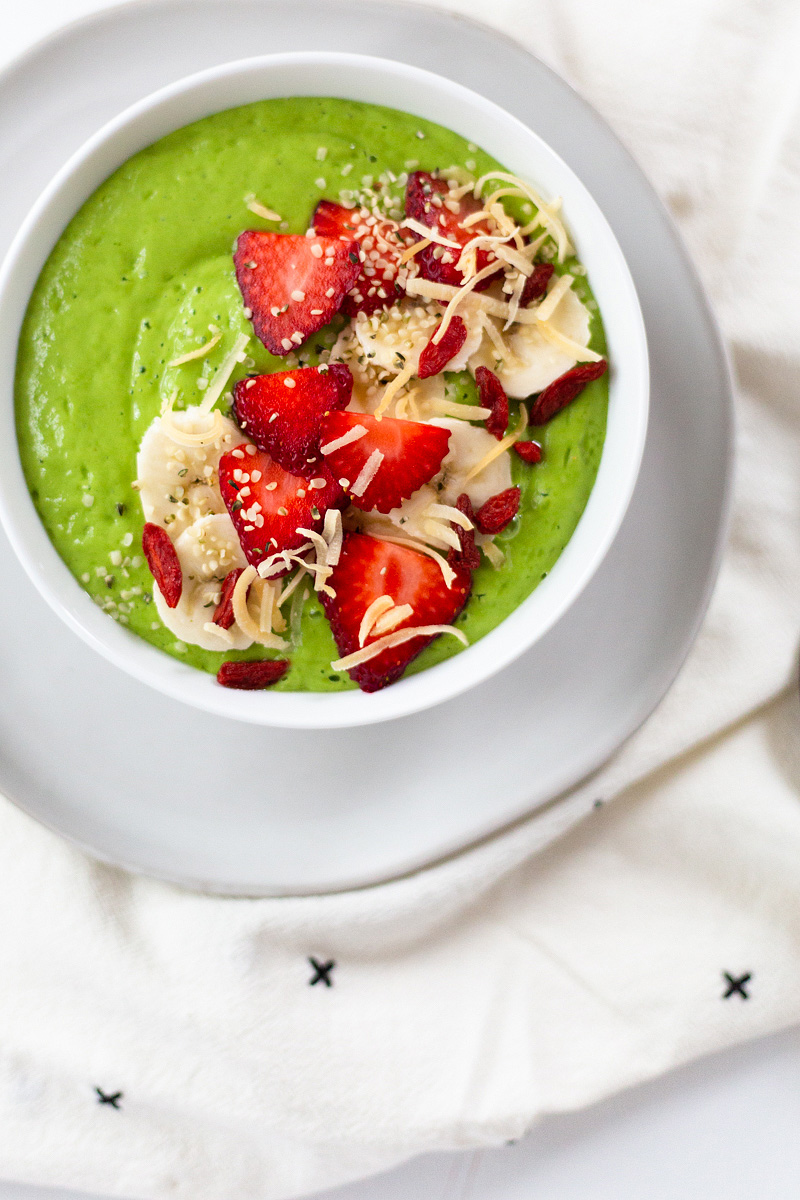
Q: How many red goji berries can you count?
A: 10